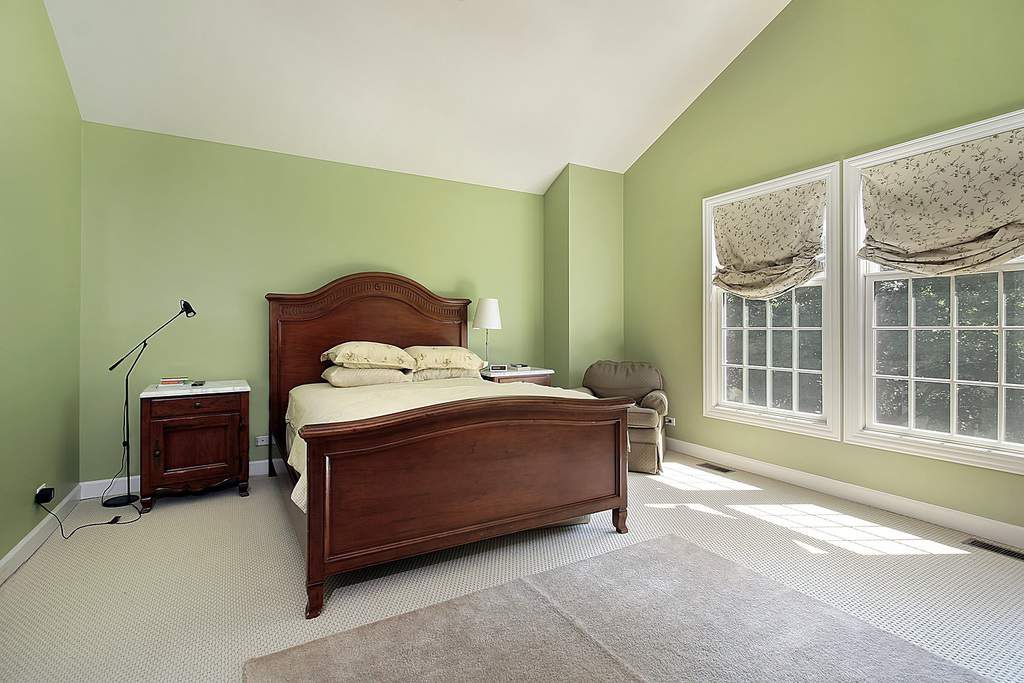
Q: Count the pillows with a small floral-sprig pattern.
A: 2